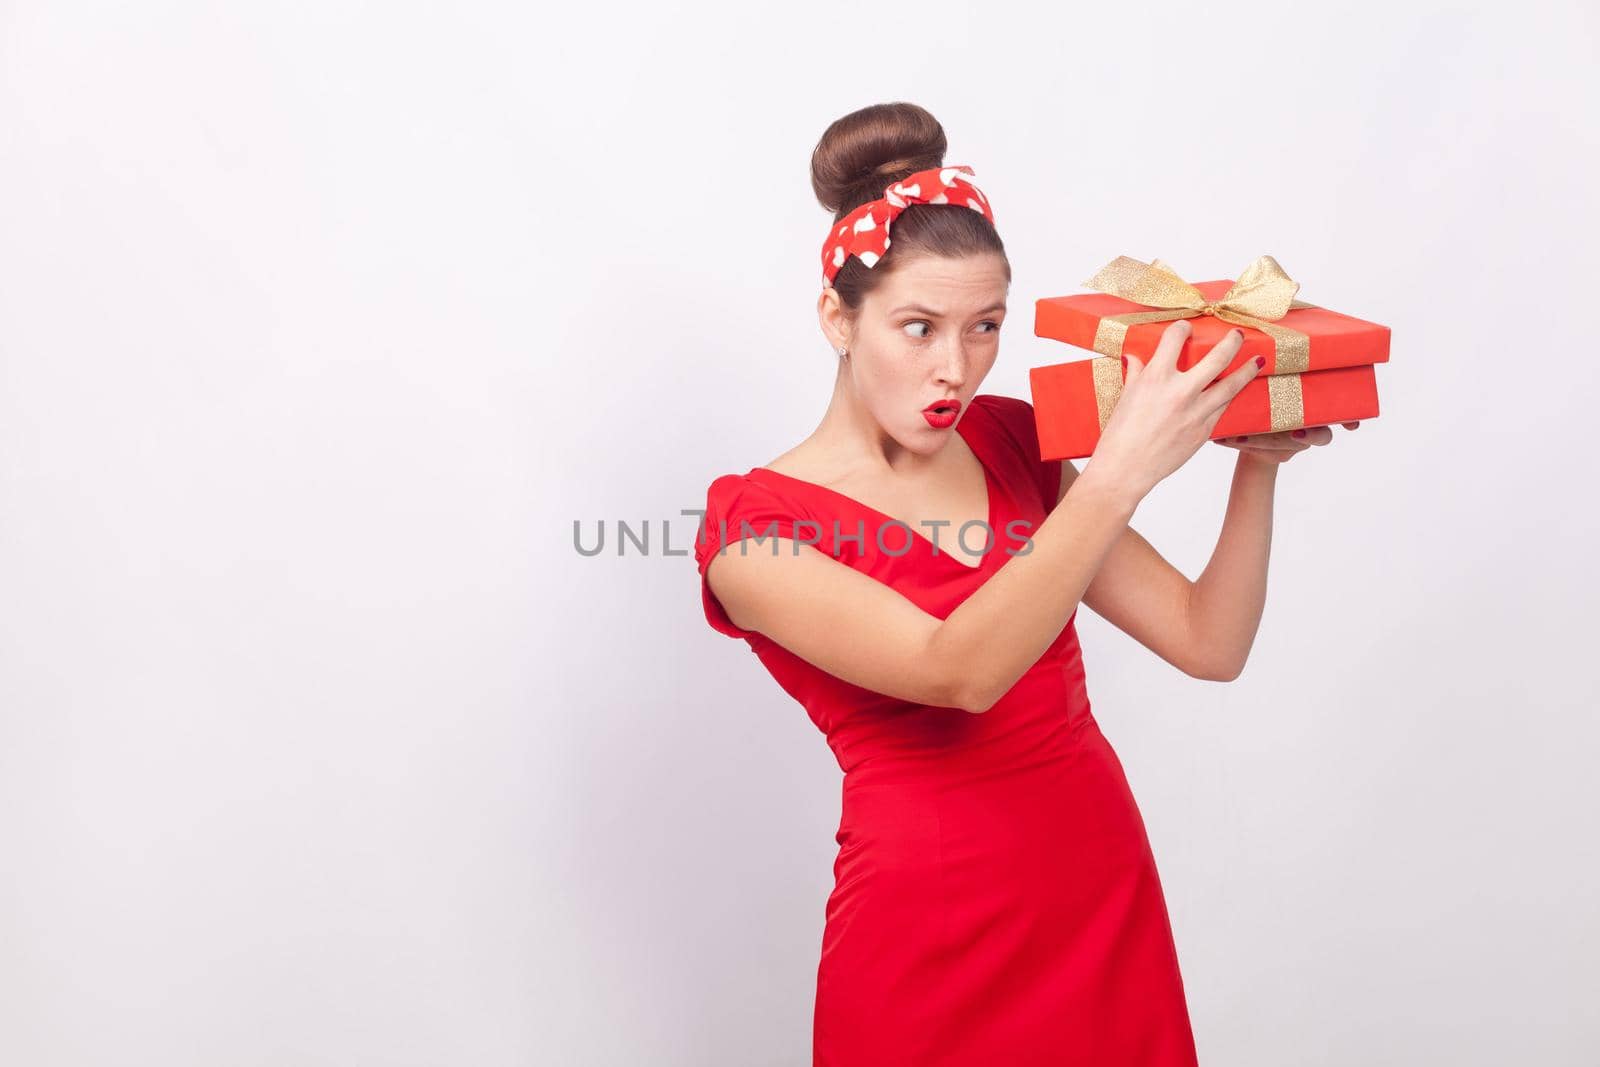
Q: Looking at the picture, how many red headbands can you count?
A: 1